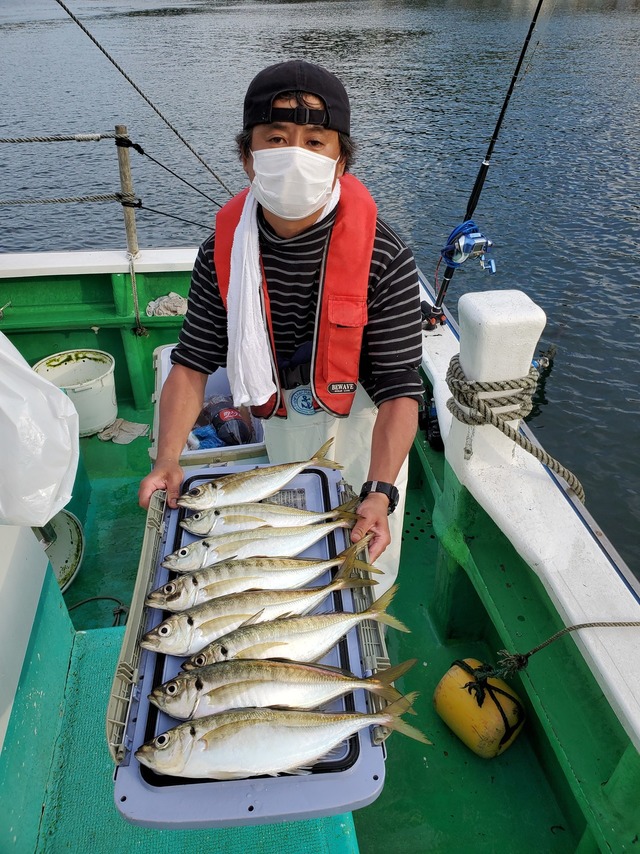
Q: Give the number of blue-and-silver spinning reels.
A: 1